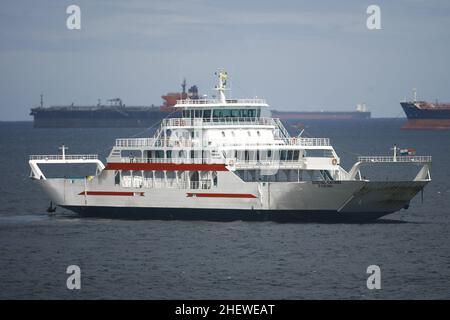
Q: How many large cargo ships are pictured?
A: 3